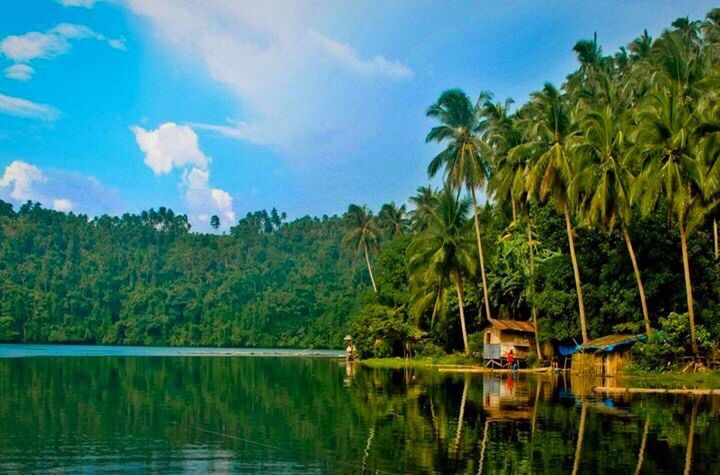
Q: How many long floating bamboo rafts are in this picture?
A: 2